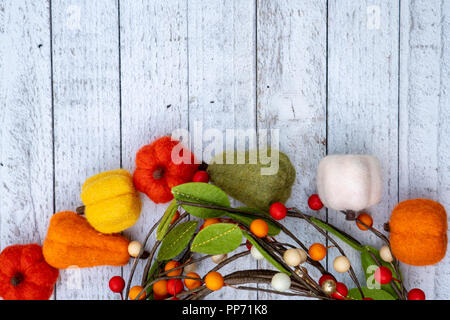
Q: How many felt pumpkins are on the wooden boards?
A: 7